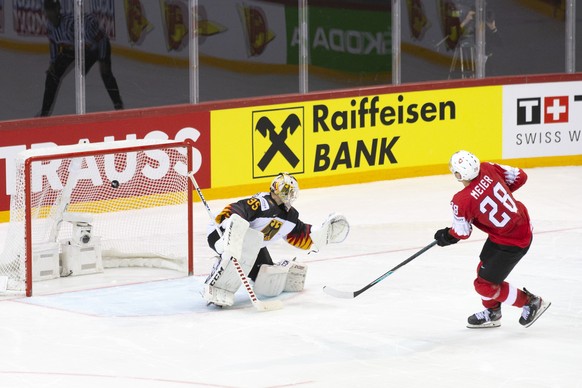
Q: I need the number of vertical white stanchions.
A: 6